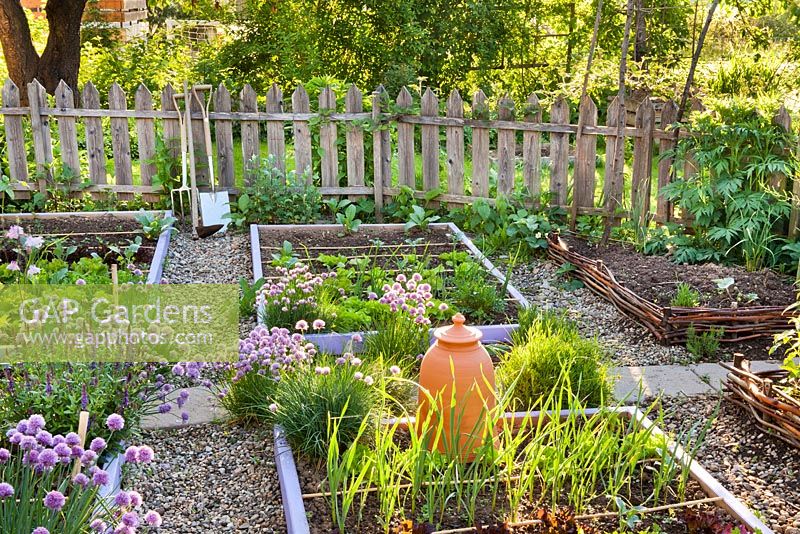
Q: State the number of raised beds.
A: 6